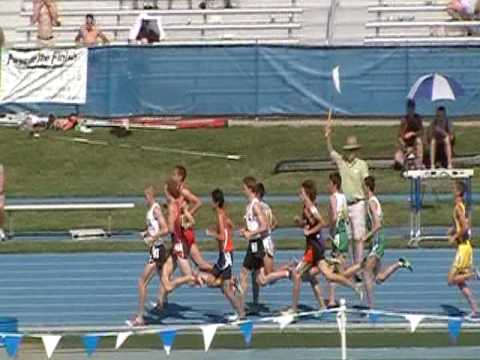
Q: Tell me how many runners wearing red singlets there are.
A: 2